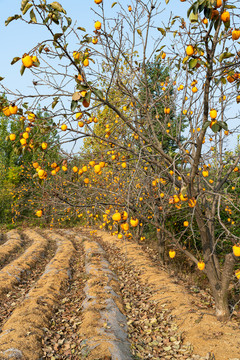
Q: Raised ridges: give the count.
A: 5